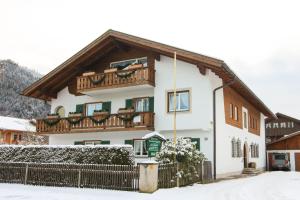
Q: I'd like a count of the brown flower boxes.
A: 7